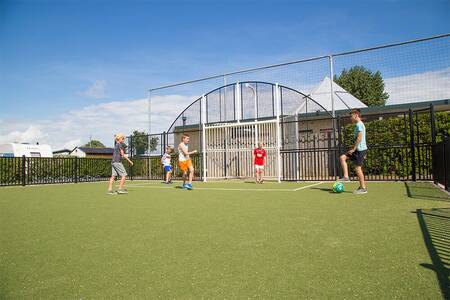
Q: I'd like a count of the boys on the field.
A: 5